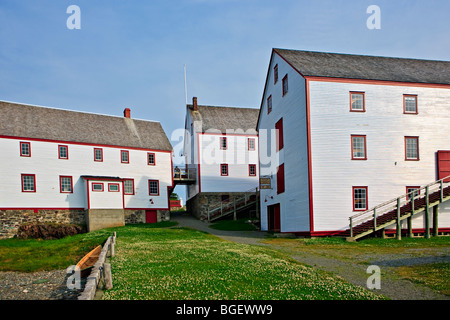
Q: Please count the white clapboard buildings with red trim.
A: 3